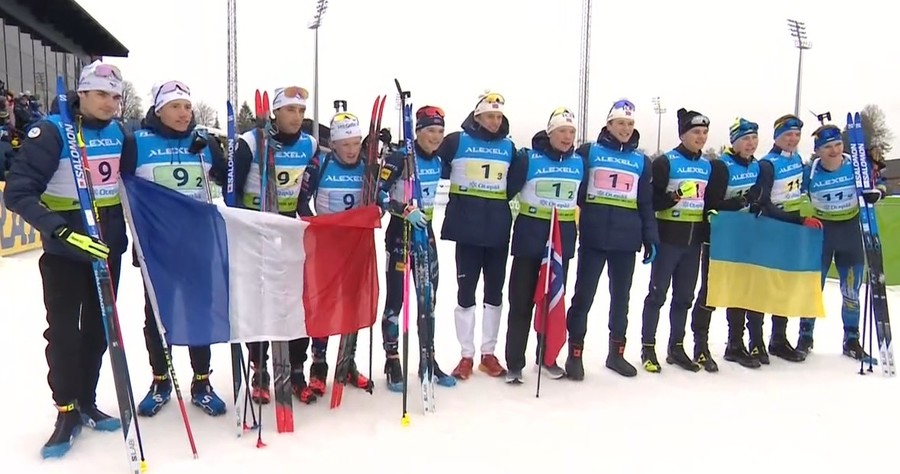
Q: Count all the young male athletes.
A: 12